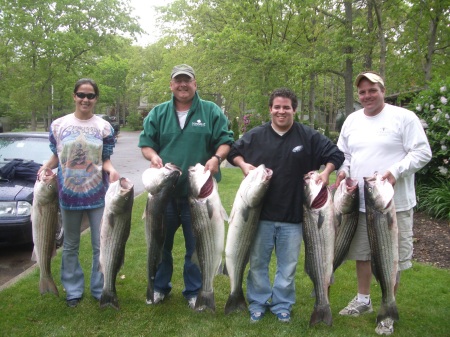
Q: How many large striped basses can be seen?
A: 8